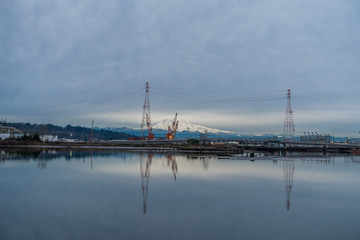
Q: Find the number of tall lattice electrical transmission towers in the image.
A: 2